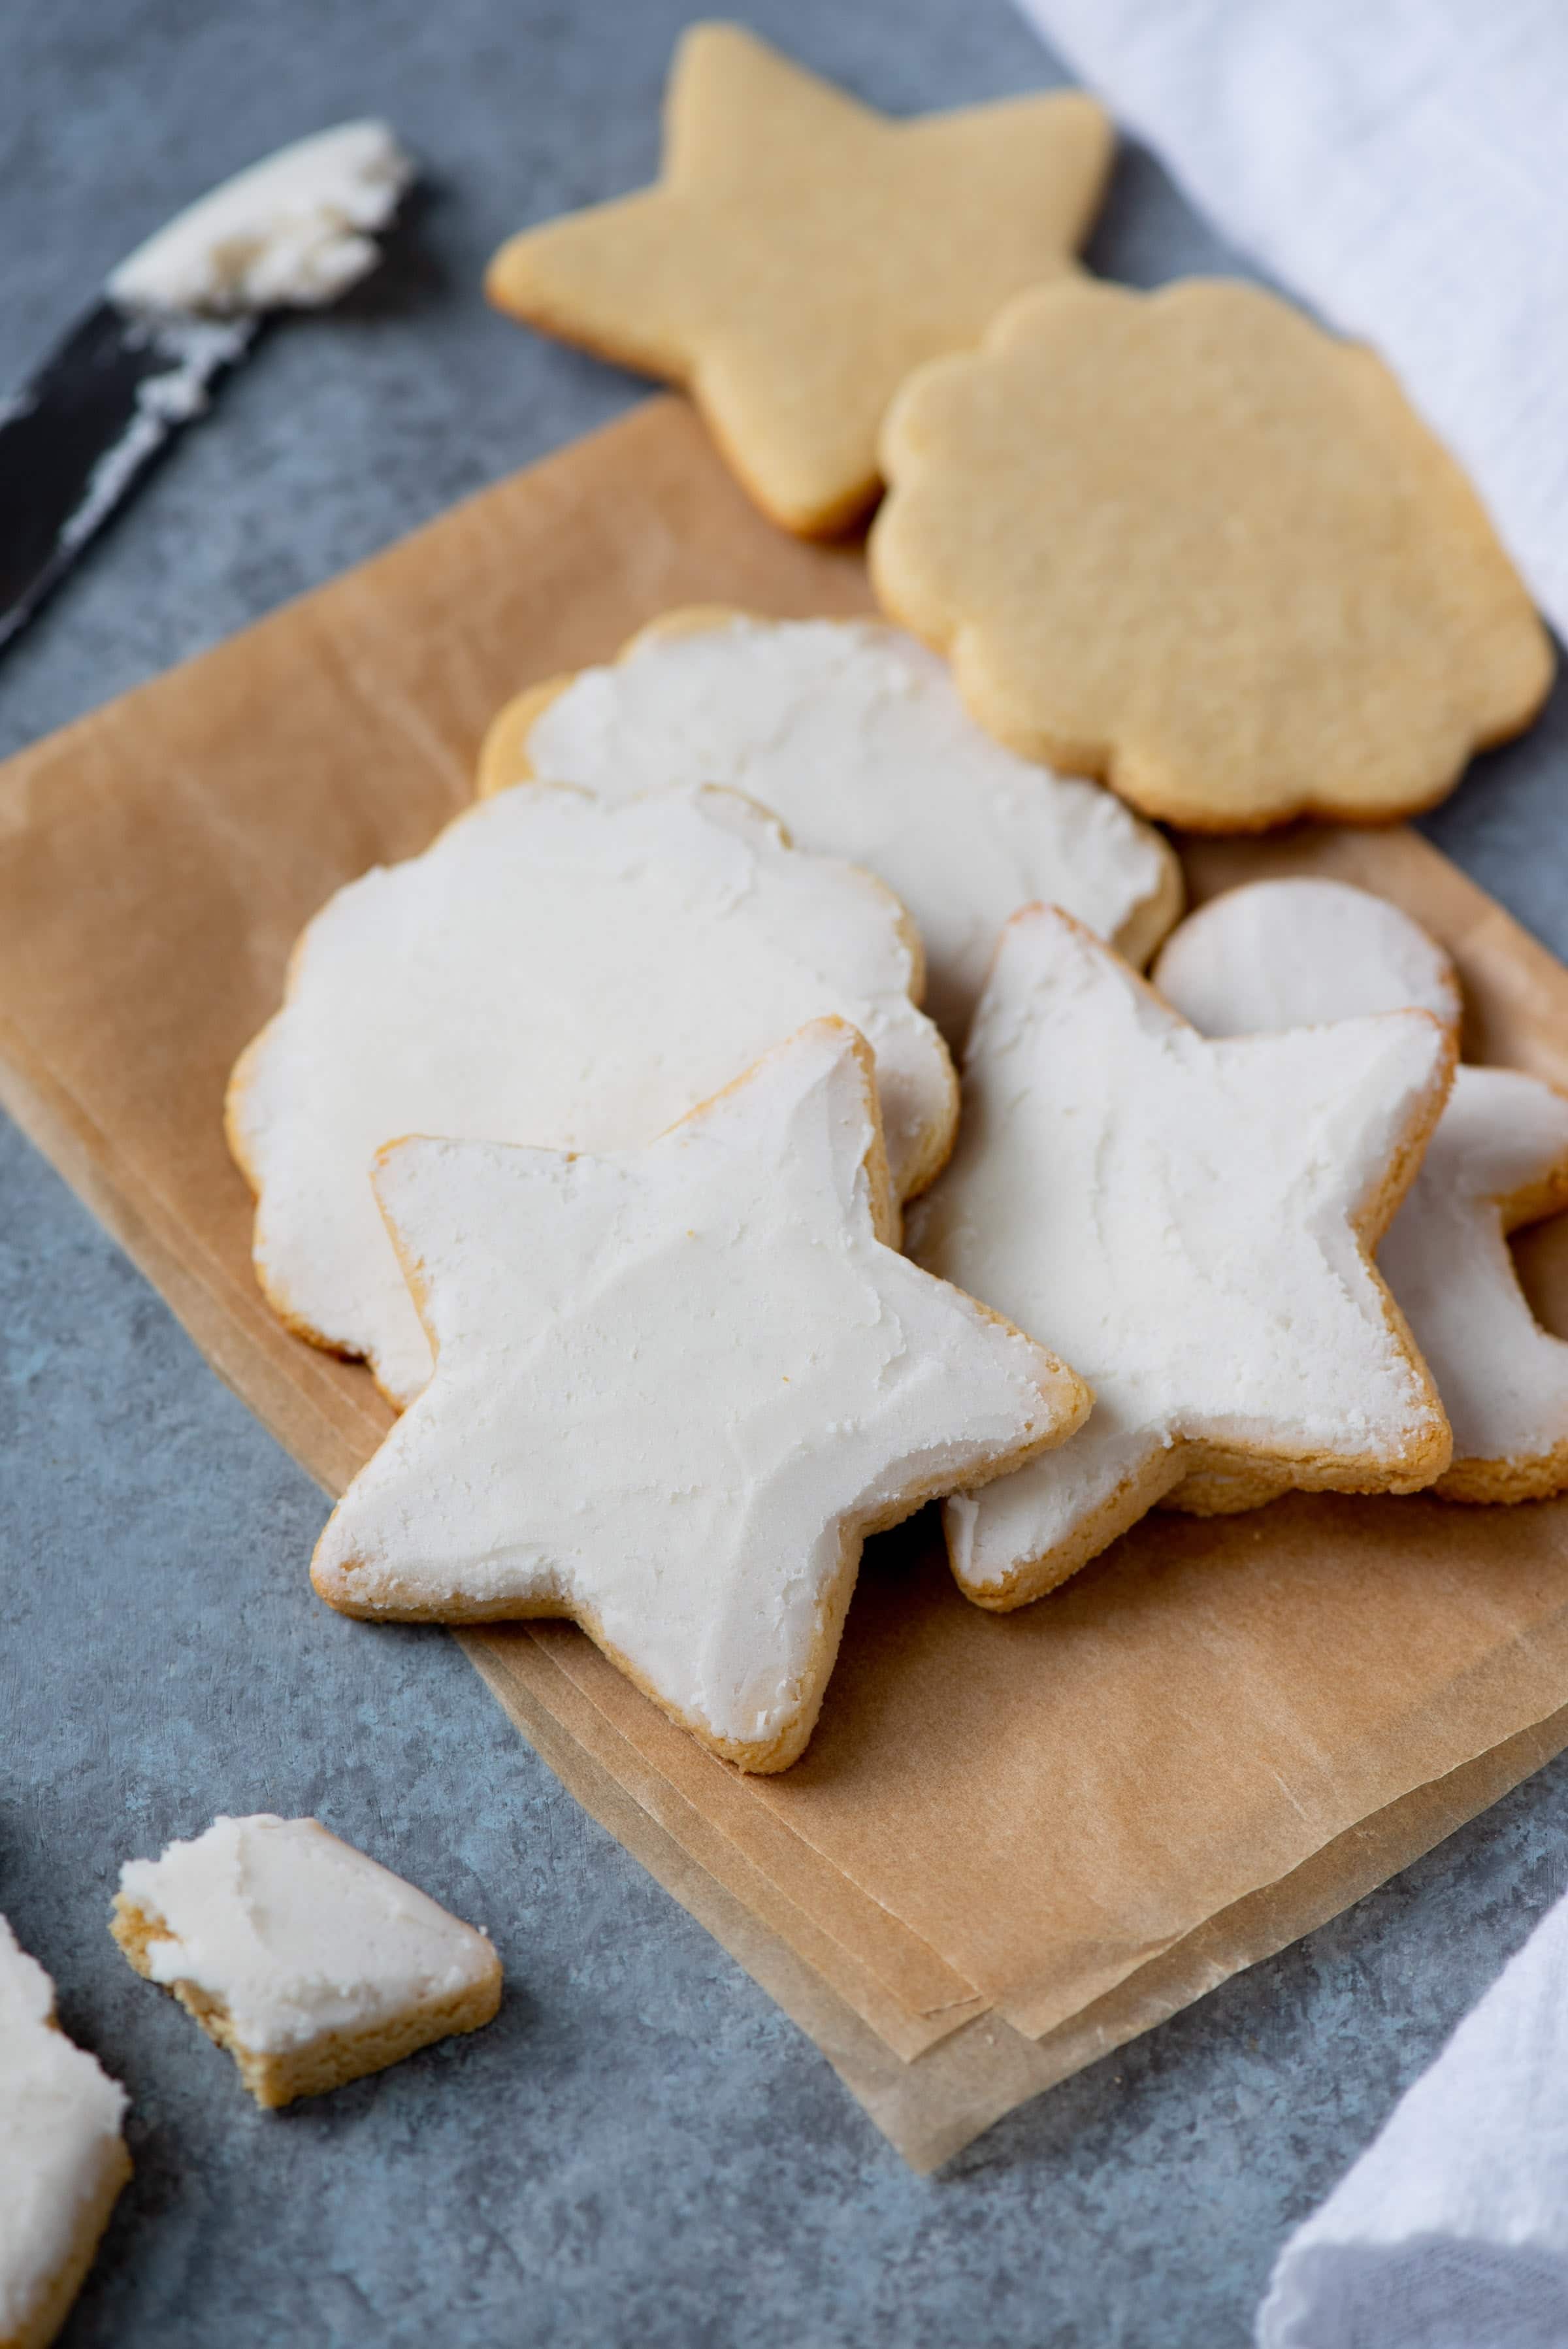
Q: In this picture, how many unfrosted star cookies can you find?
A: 1